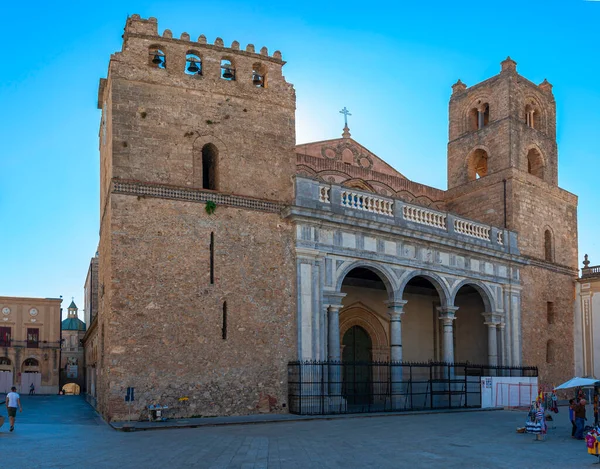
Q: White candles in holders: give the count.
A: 0